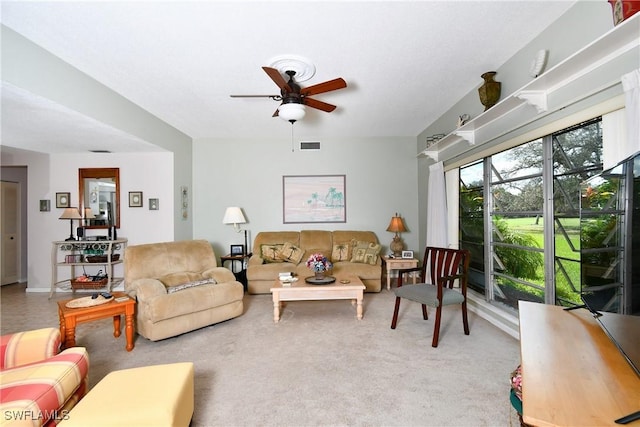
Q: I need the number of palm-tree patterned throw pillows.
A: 3